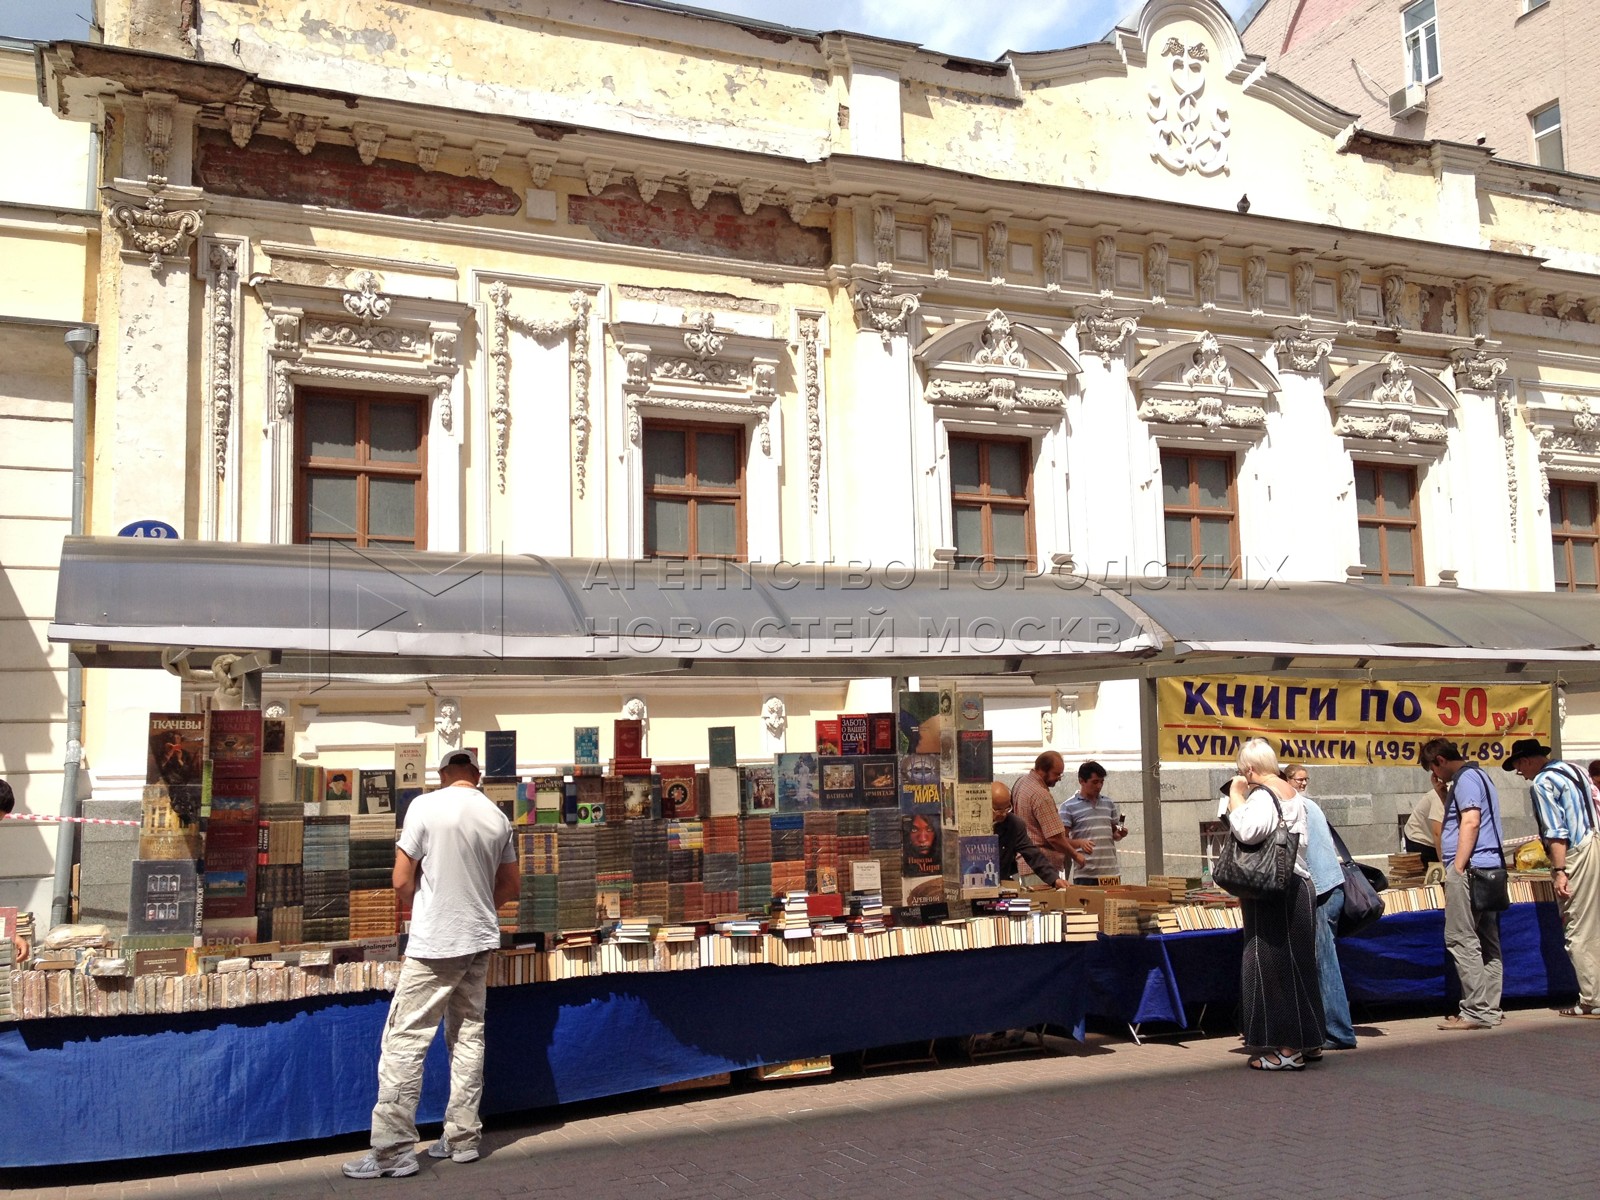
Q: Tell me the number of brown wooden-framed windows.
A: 6